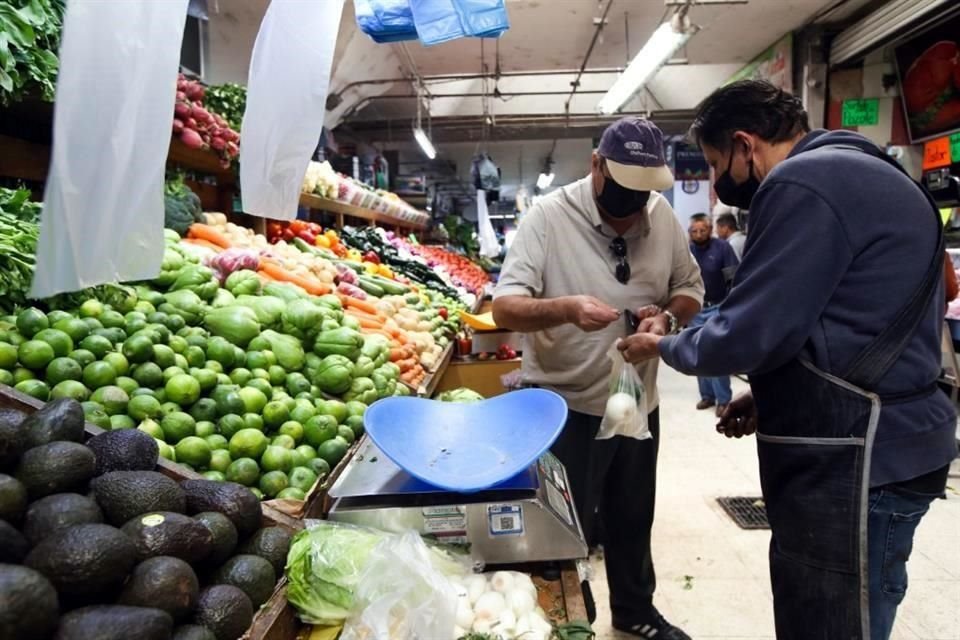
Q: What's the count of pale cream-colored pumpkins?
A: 0